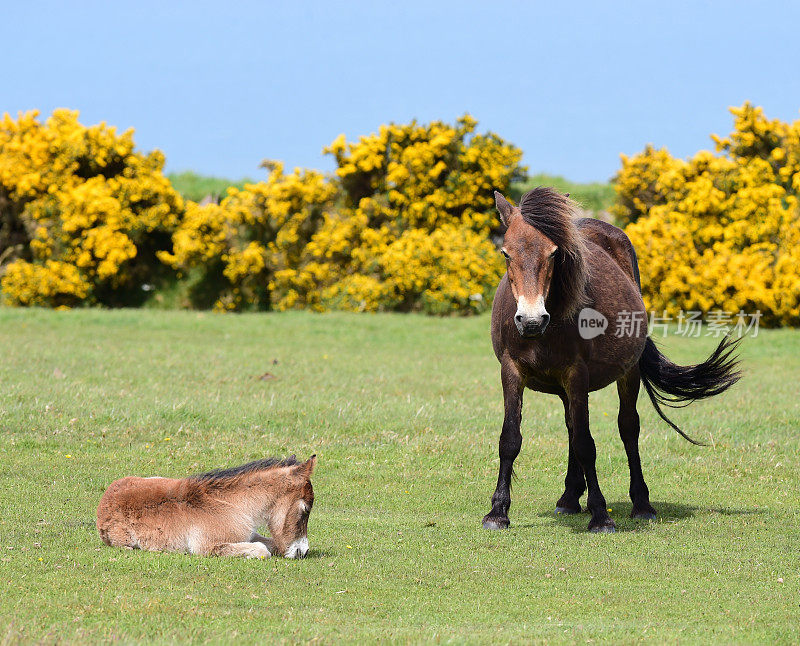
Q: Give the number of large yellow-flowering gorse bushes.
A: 3